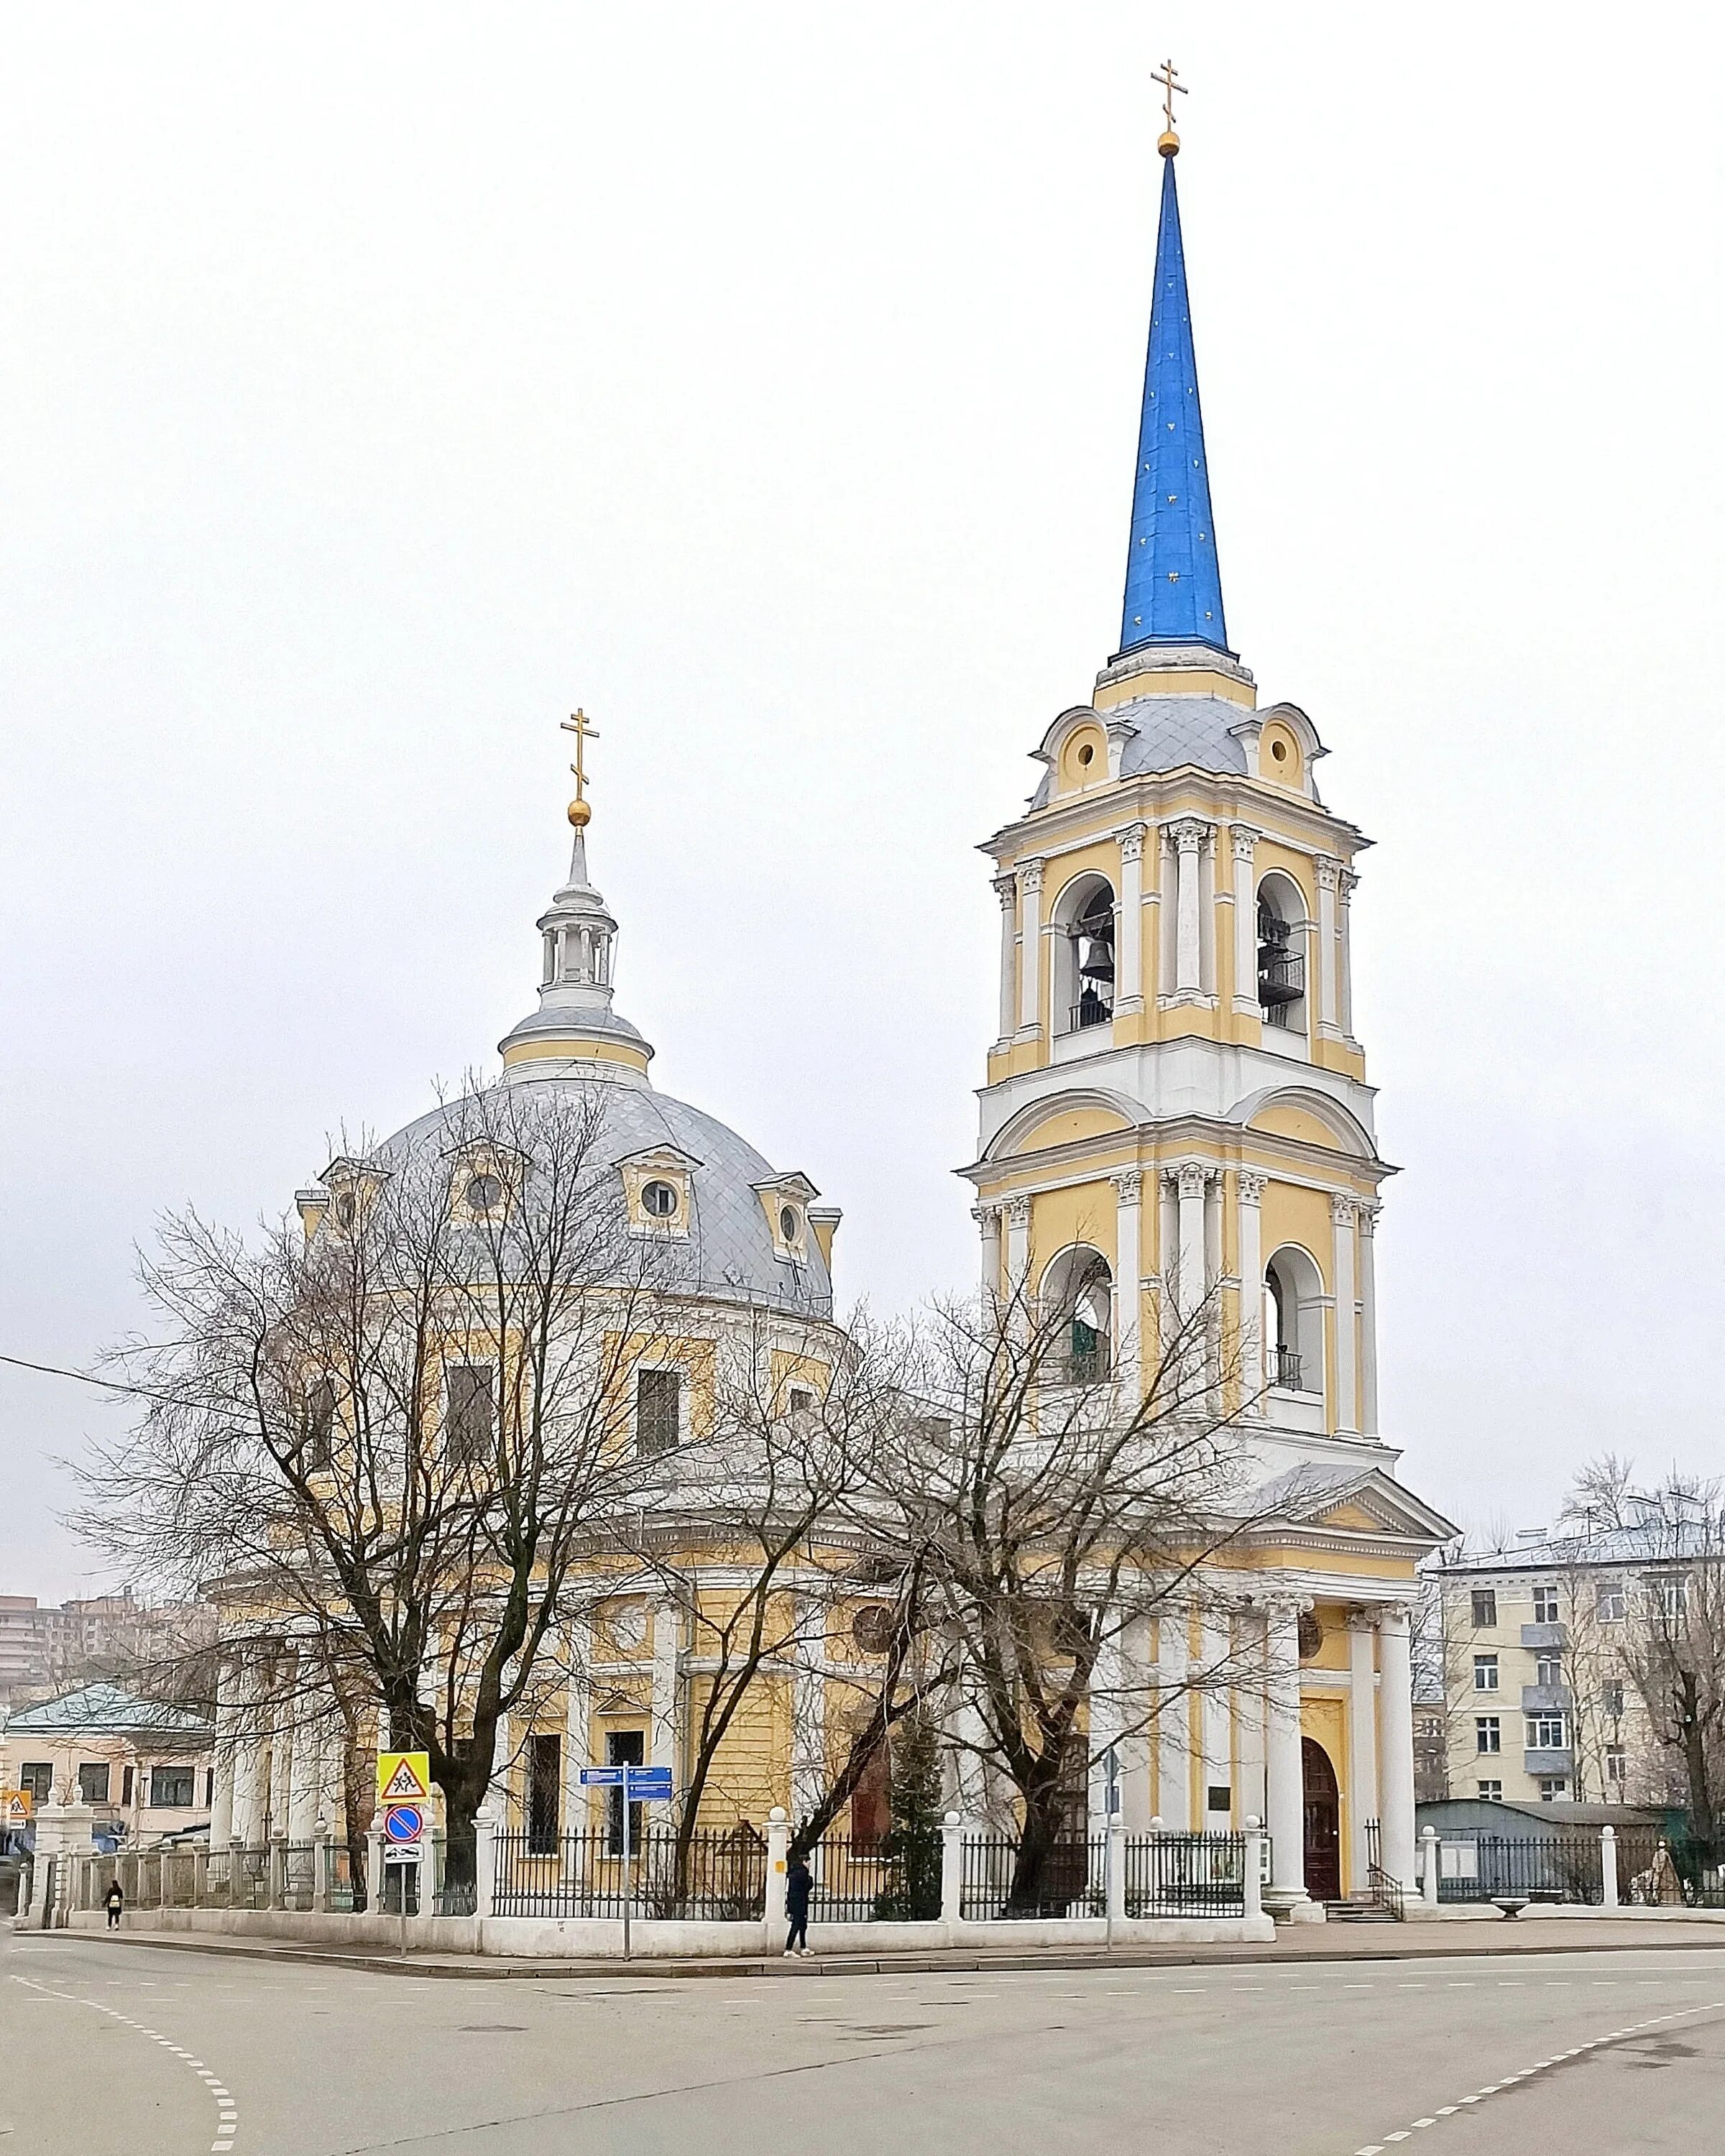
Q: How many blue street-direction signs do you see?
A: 3